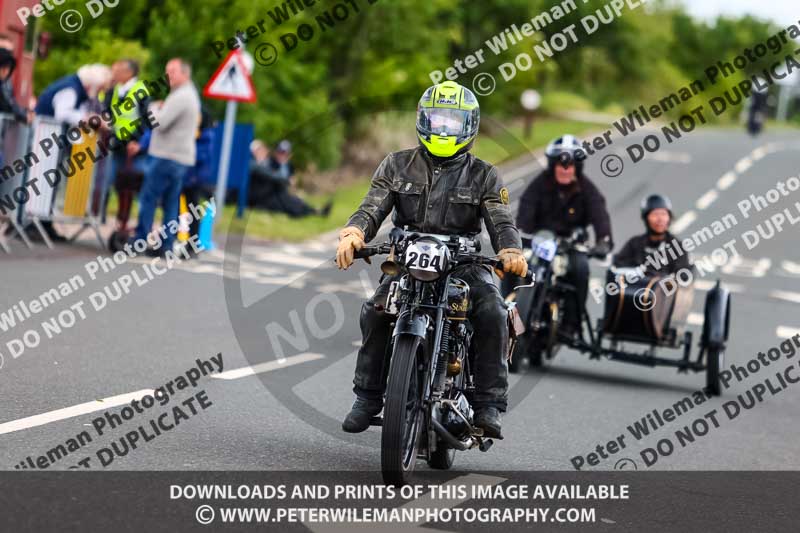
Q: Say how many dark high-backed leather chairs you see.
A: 0